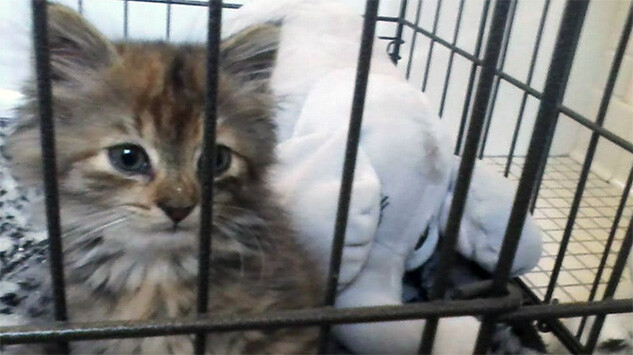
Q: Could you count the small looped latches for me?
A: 1